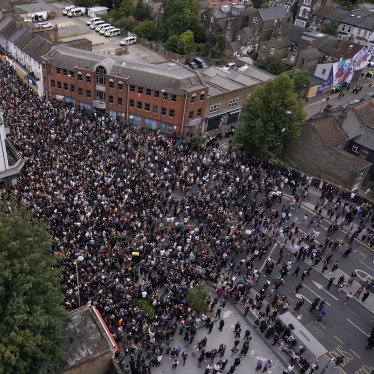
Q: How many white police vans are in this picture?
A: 9